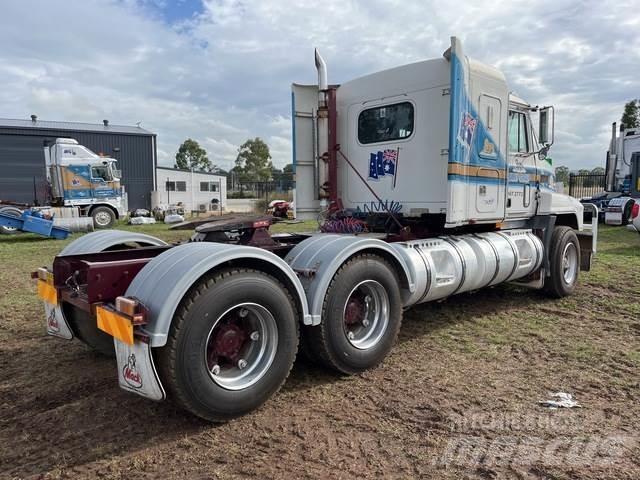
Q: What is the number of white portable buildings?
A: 1